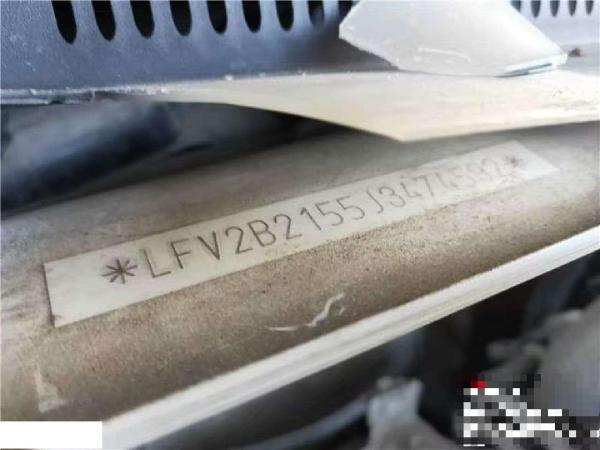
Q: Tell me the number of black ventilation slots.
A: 14